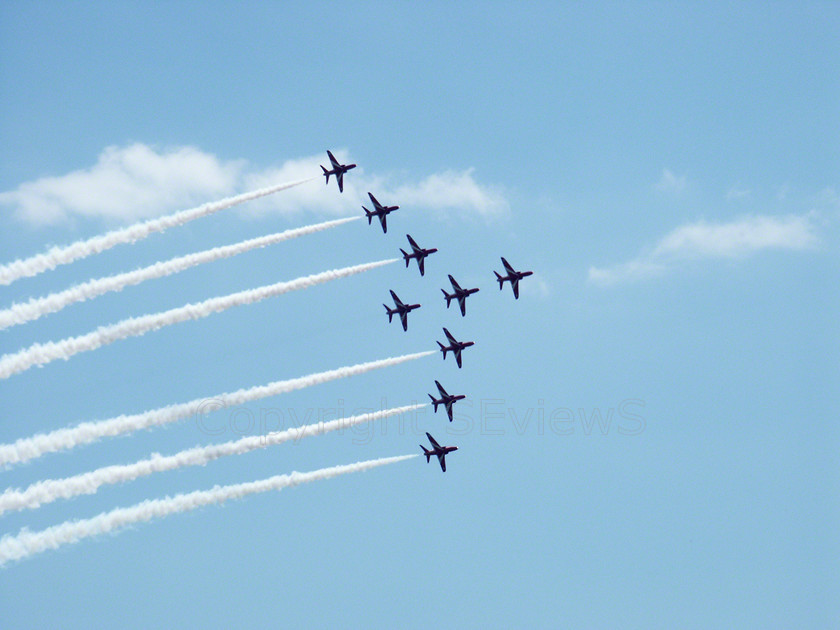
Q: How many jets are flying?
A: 9